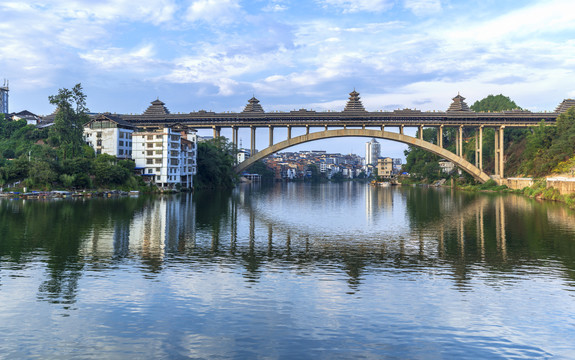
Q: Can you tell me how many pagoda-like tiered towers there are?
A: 5